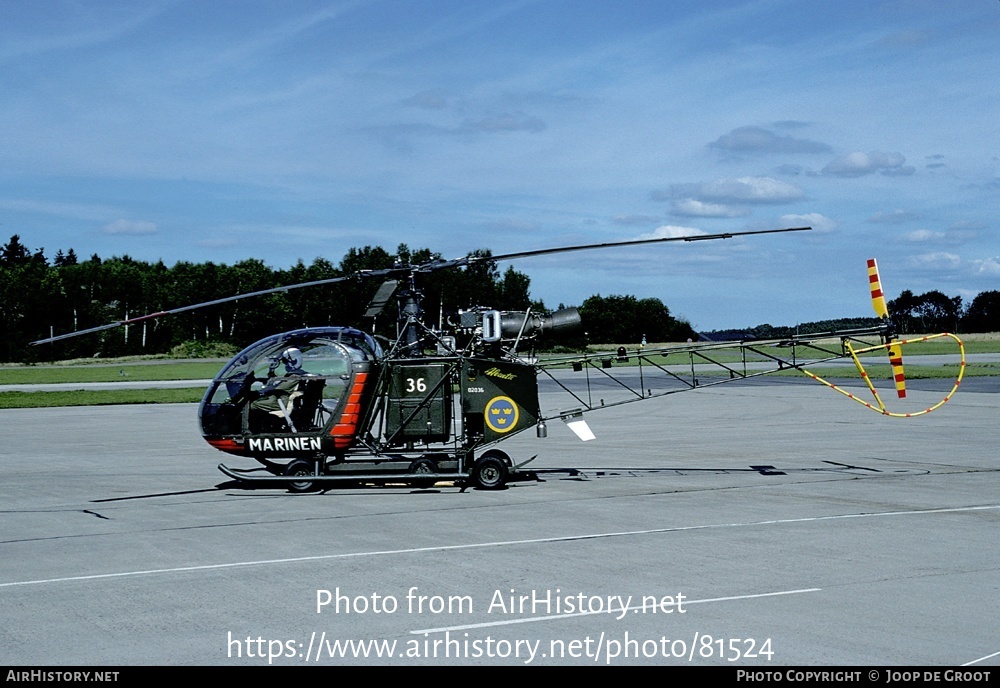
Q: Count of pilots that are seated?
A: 1